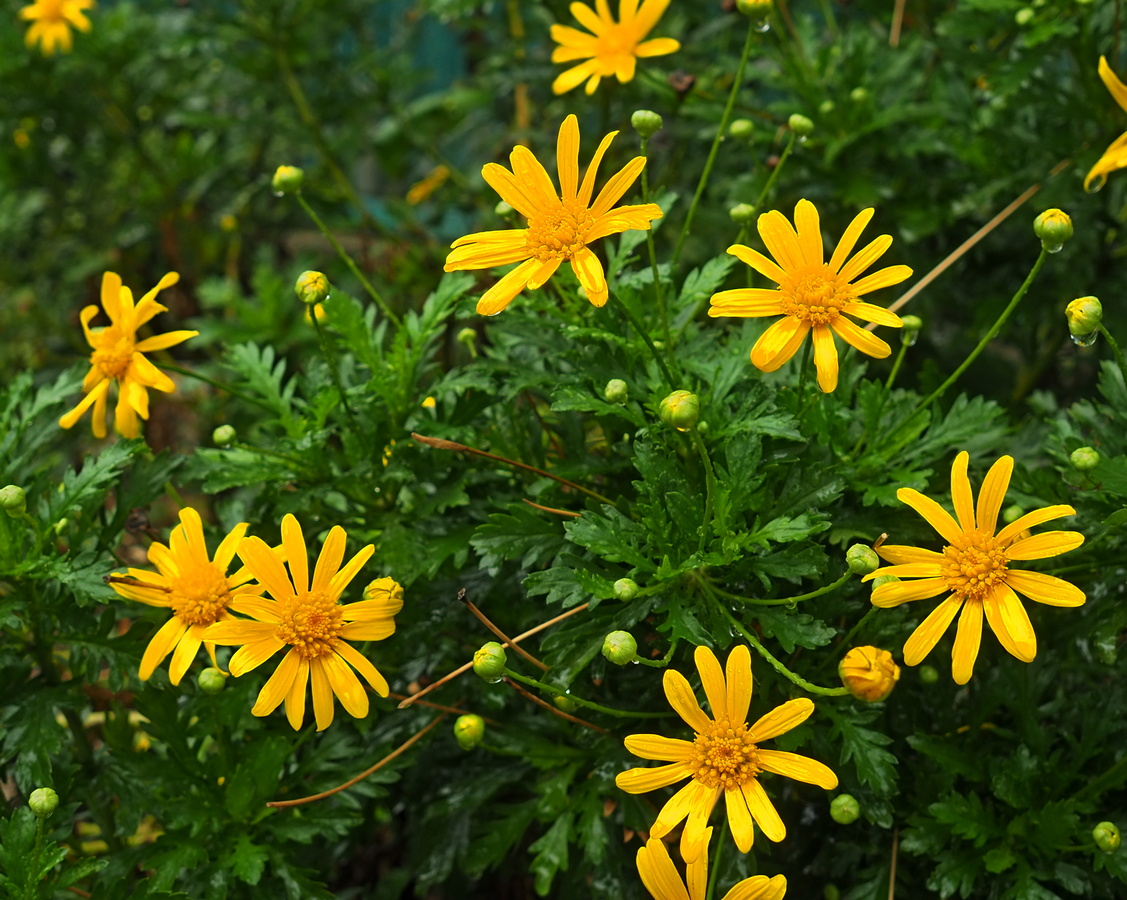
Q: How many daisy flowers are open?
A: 11